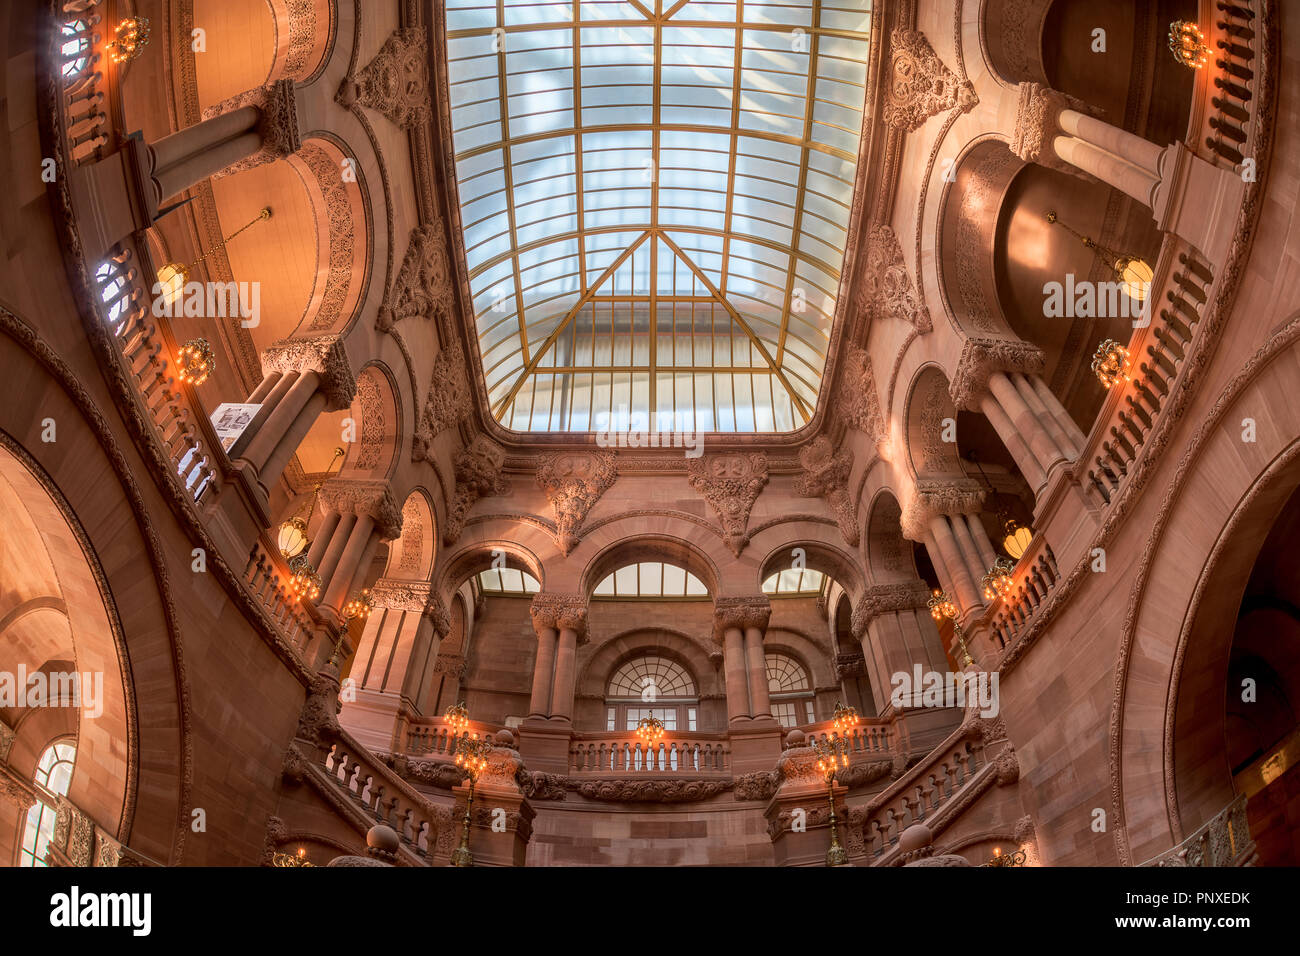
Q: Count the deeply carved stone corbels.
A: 10